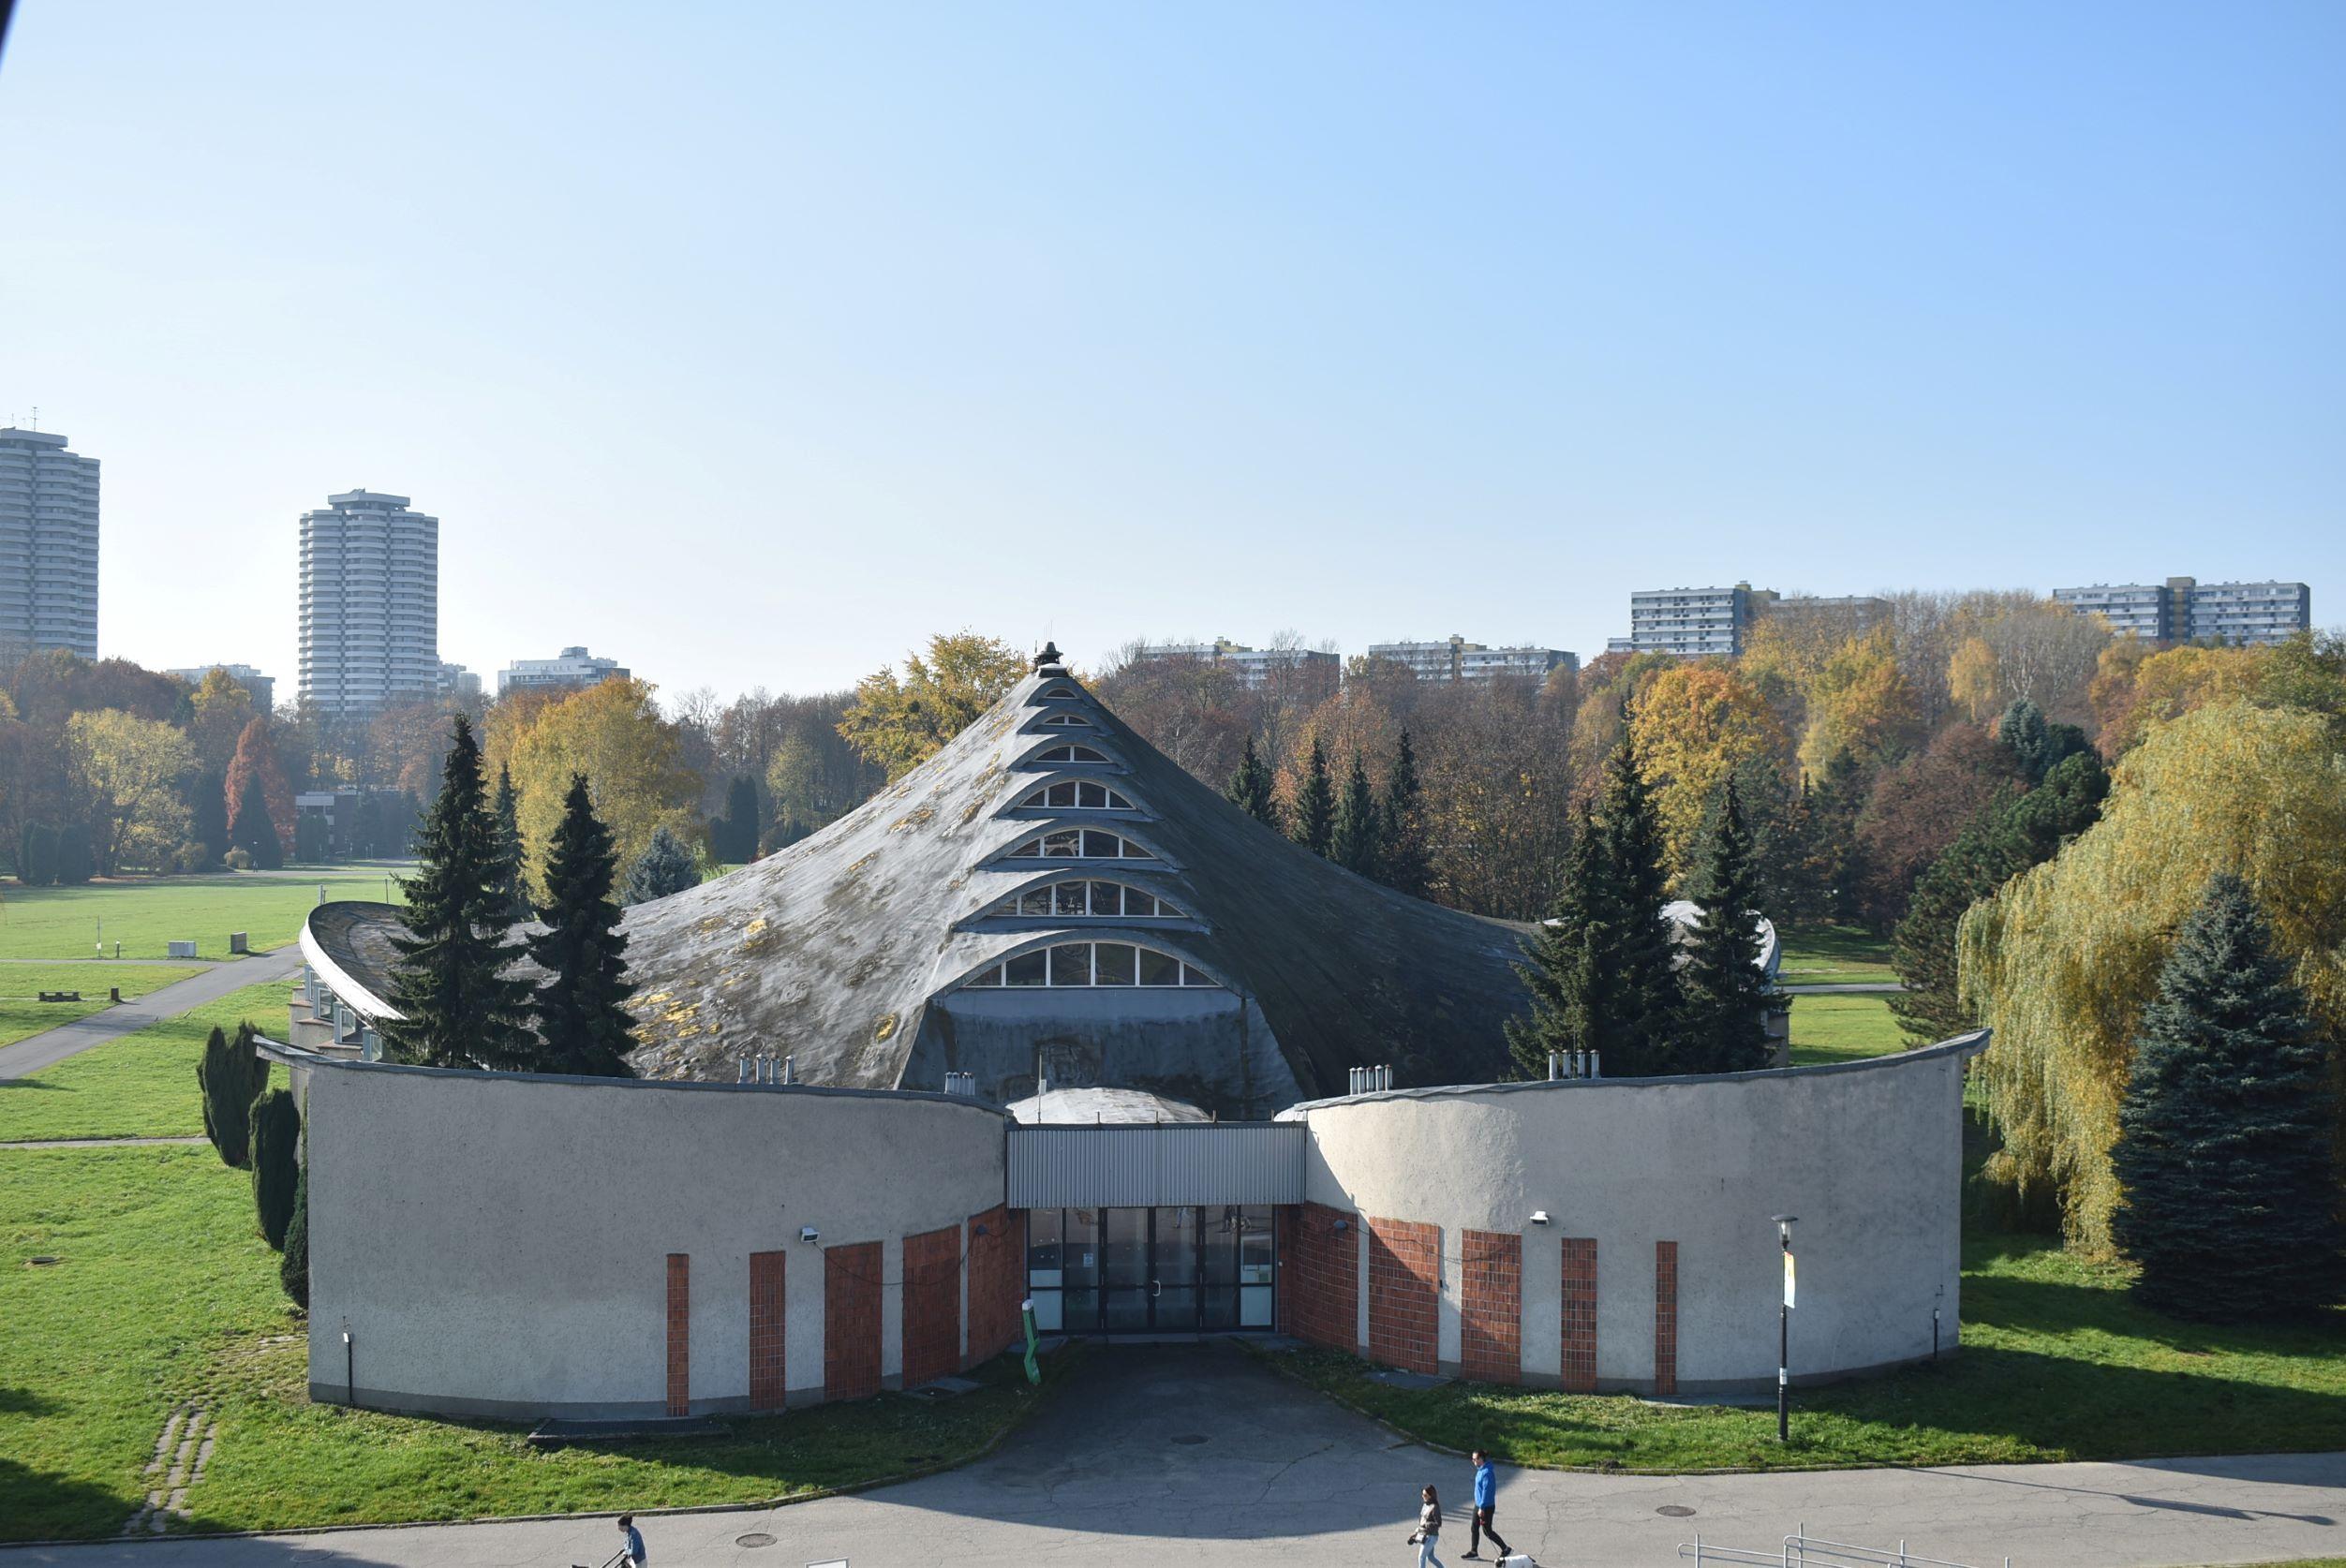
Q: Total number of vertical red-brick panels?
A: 10